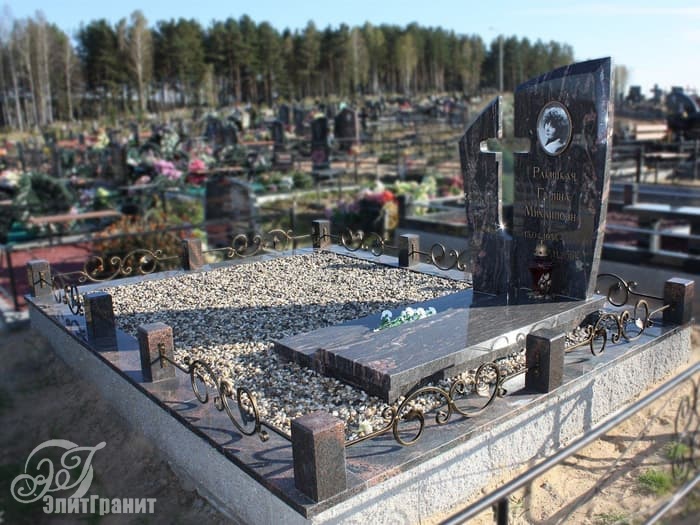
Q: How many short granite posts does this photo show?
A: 9